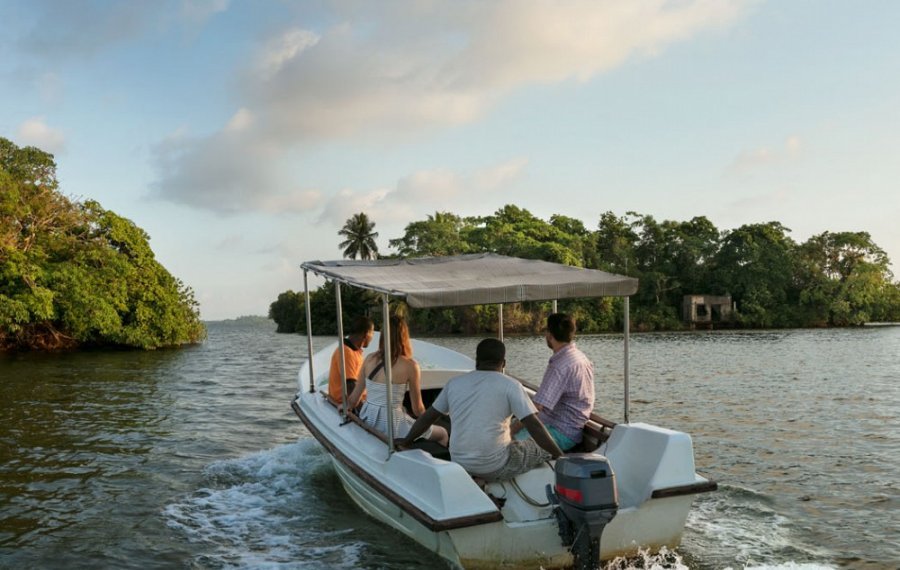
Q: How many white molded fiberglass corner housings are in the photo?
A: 2